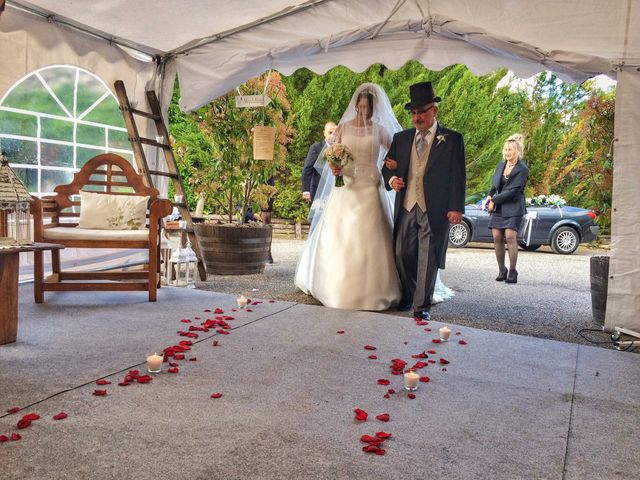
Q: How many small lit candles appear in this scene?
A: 4